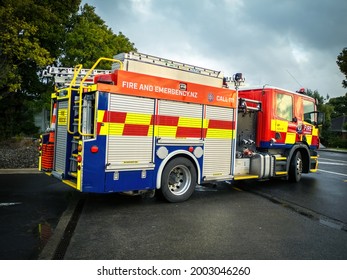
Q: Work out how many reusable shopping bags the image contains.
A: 0